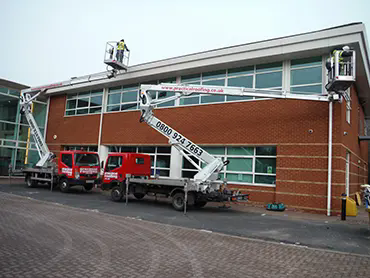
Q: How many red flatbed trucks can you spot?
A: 2